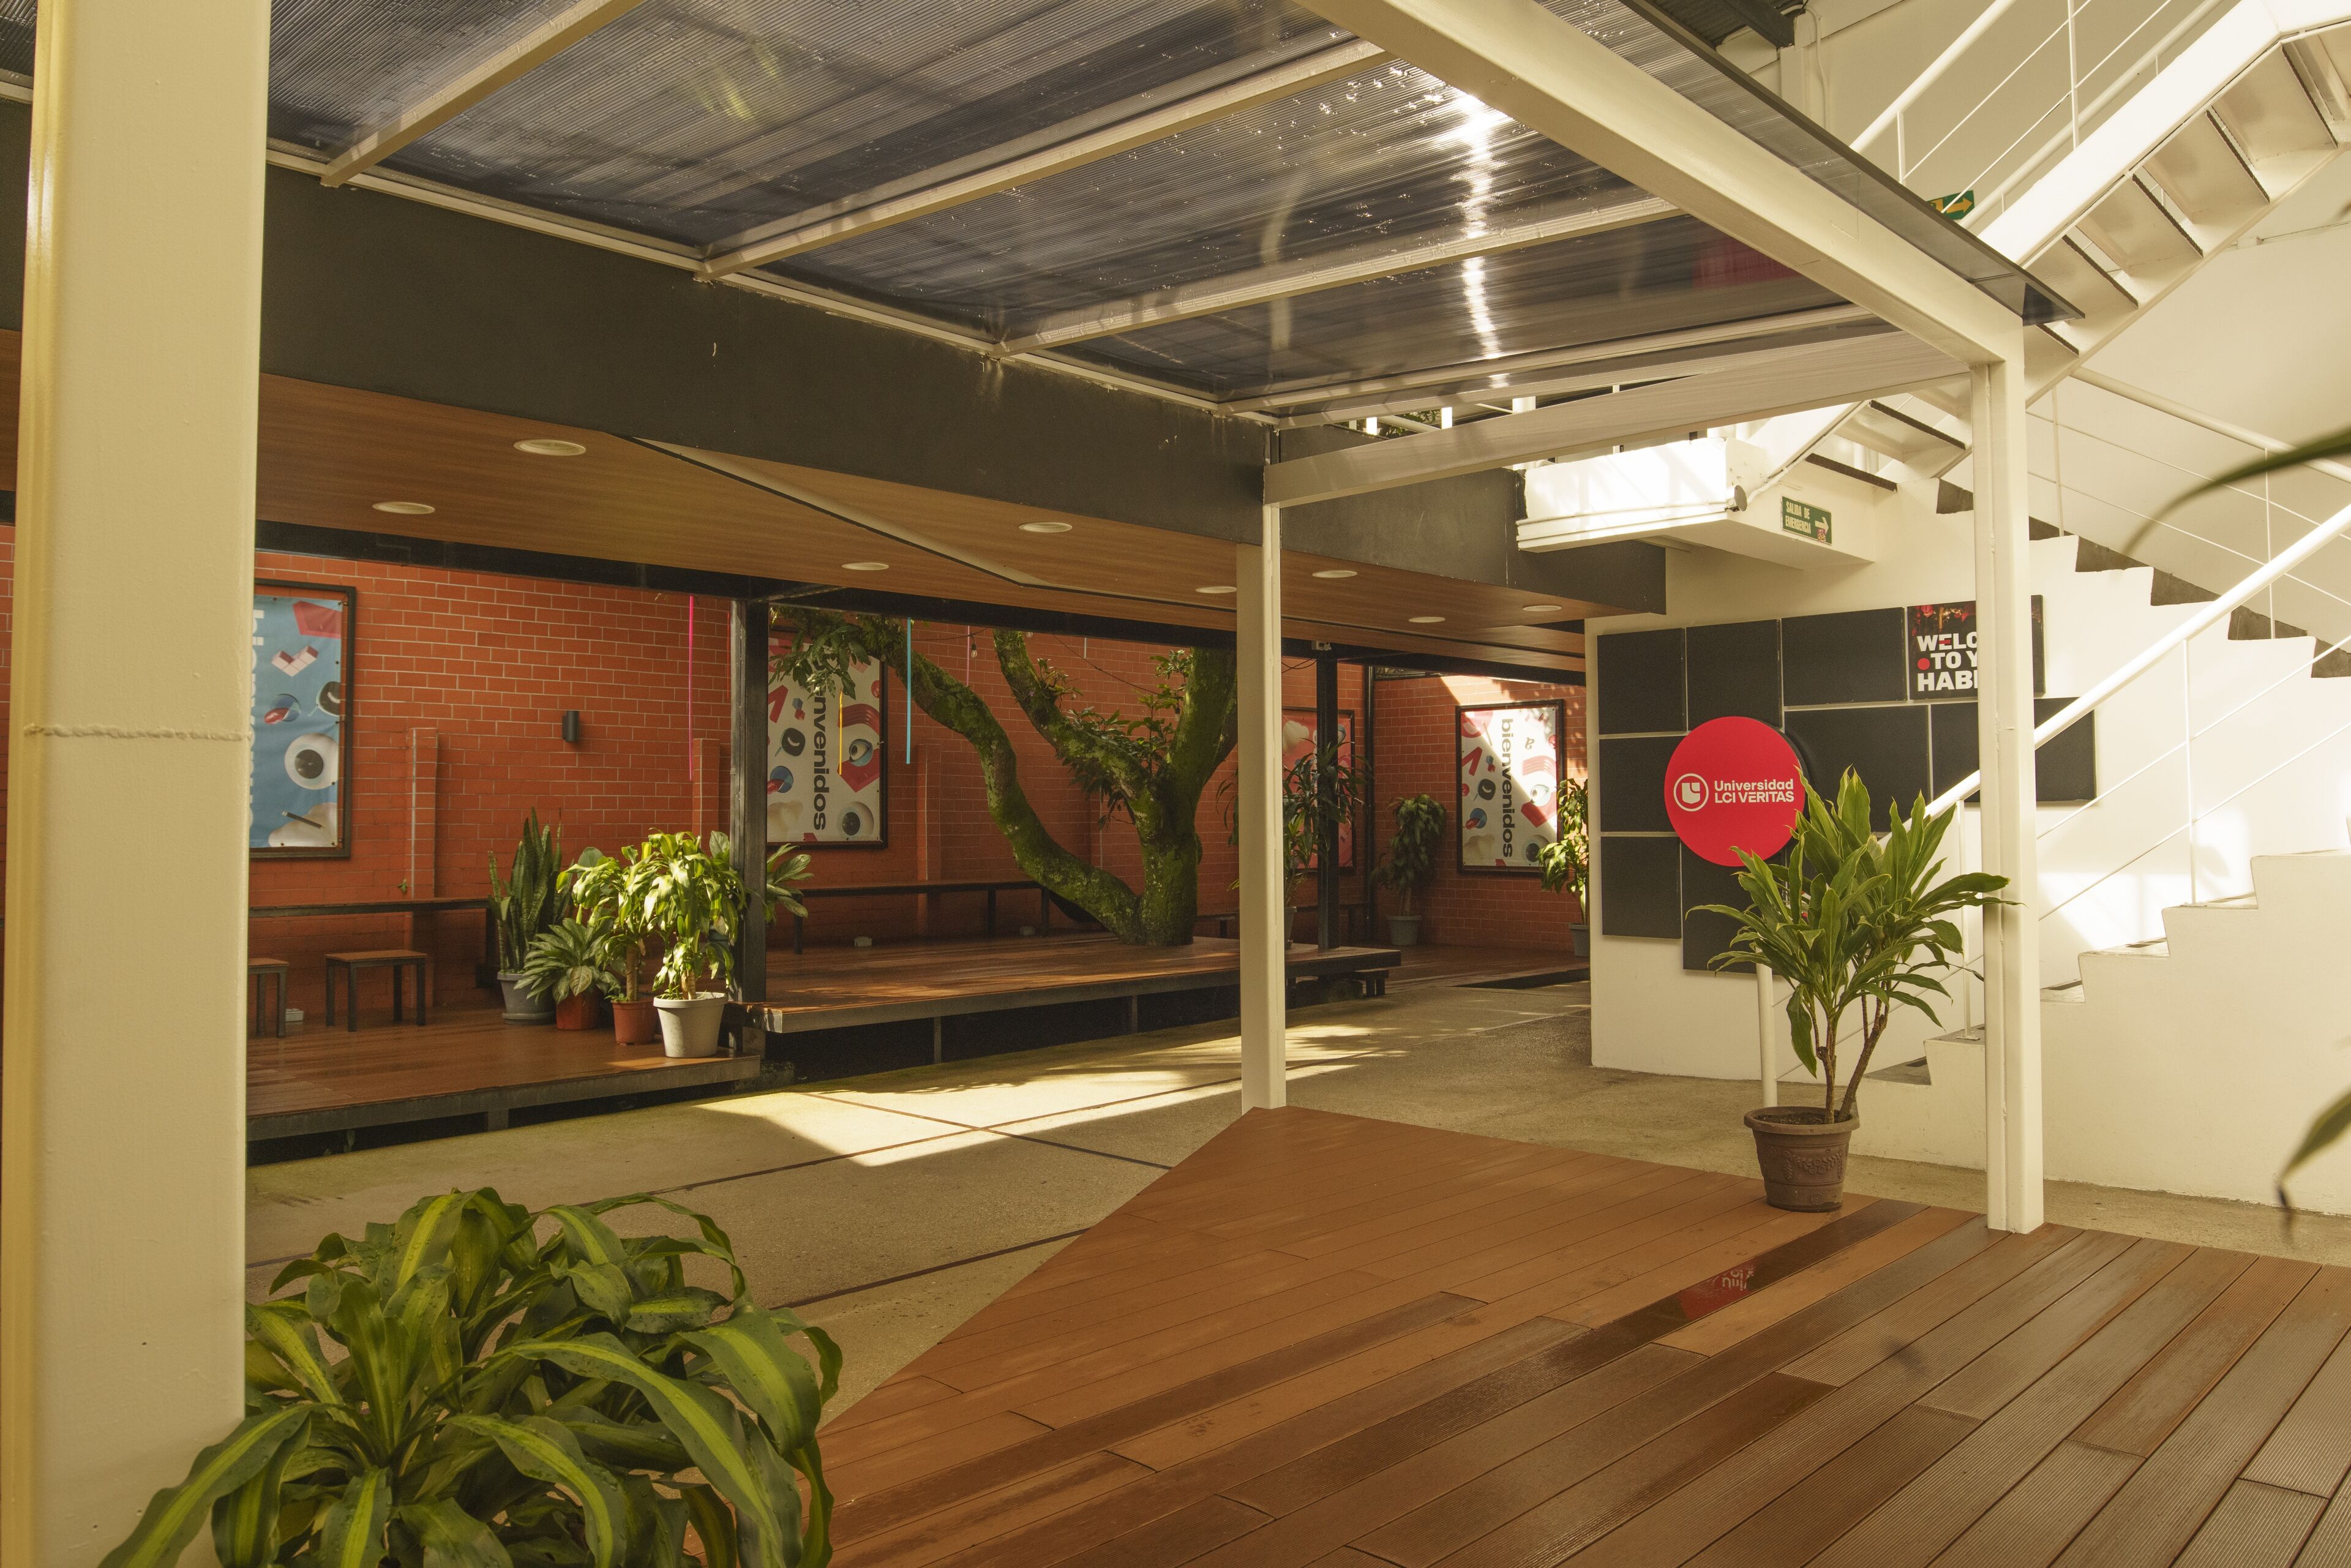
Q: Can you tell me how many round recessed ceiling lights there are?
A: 8